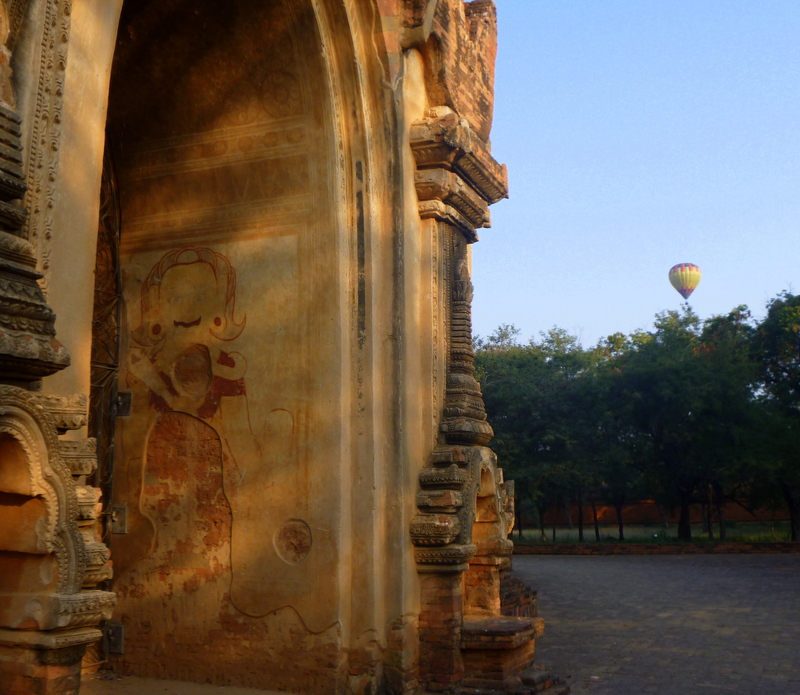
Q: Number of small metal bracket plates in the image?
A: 3